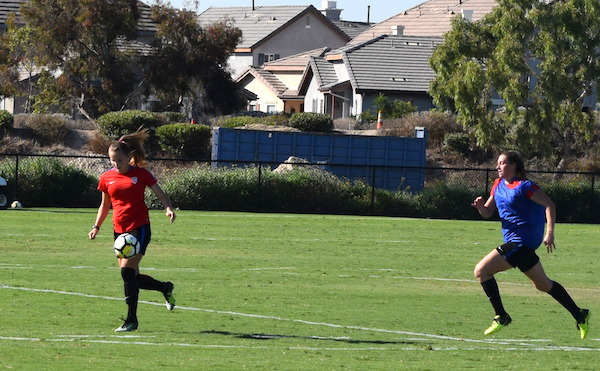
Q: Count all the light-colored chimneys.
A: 3